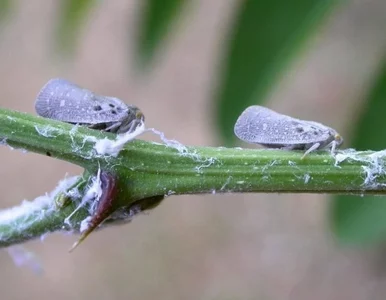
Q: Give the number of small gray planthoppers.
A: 2